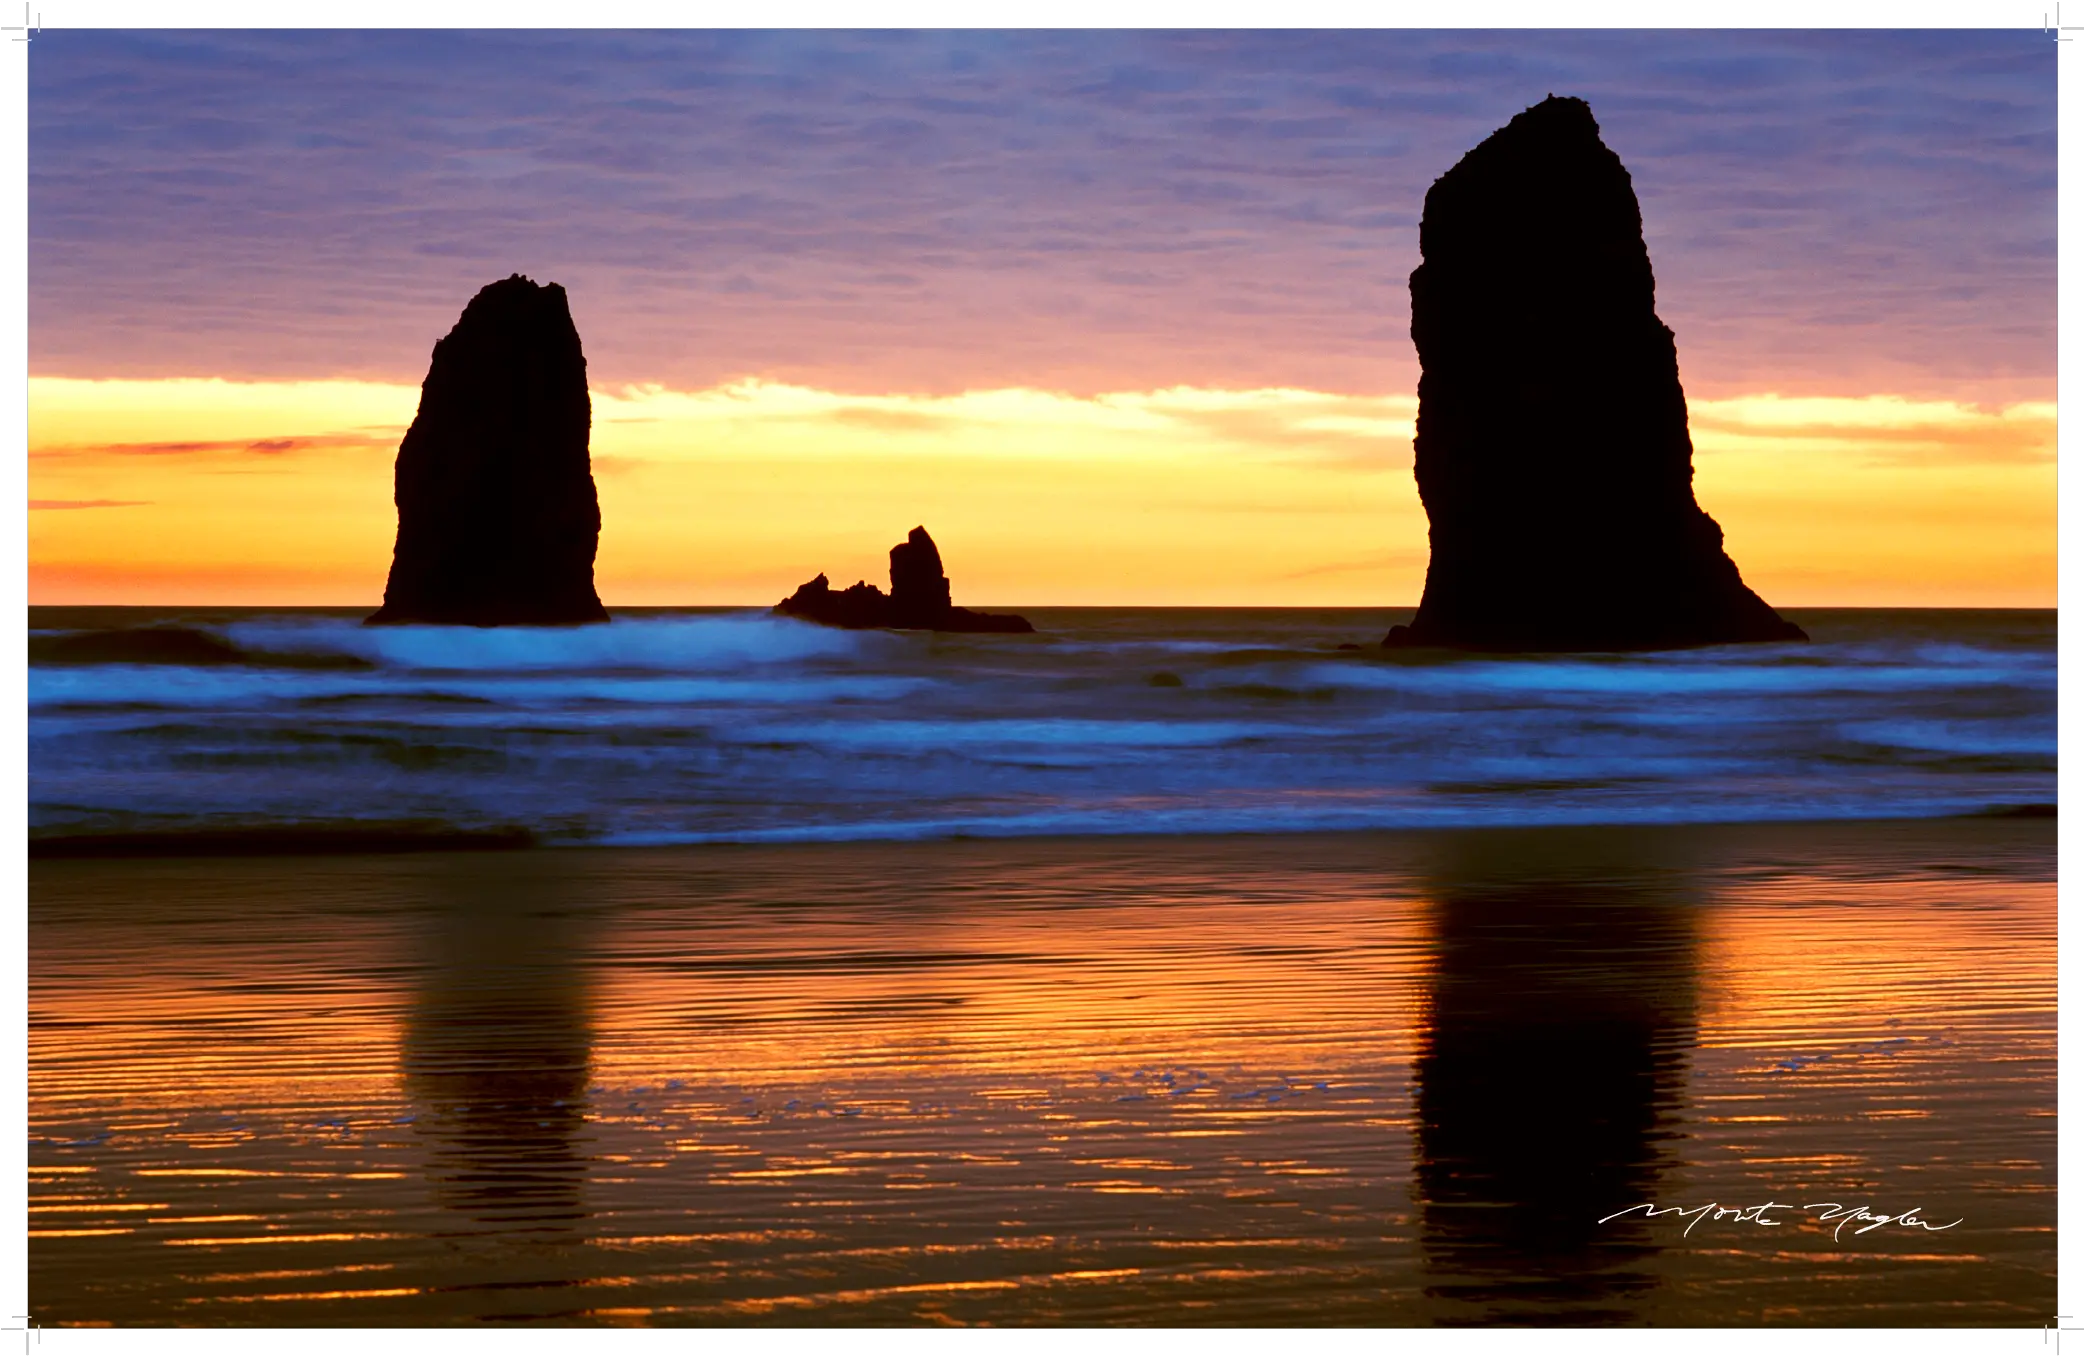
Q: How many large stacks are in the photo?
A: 2